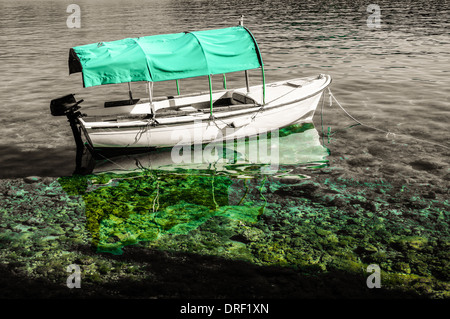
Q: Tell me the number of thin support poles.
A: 7